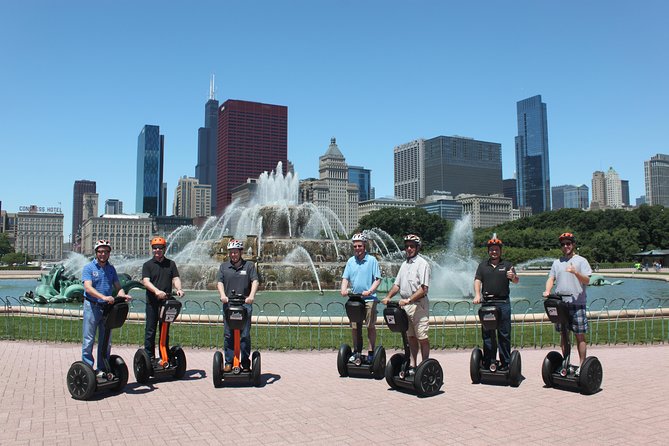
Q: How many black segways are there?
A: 5